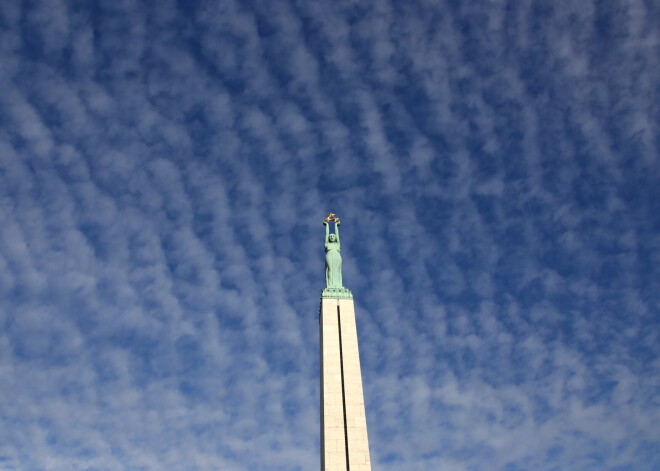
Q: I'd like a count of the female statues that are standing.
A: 1